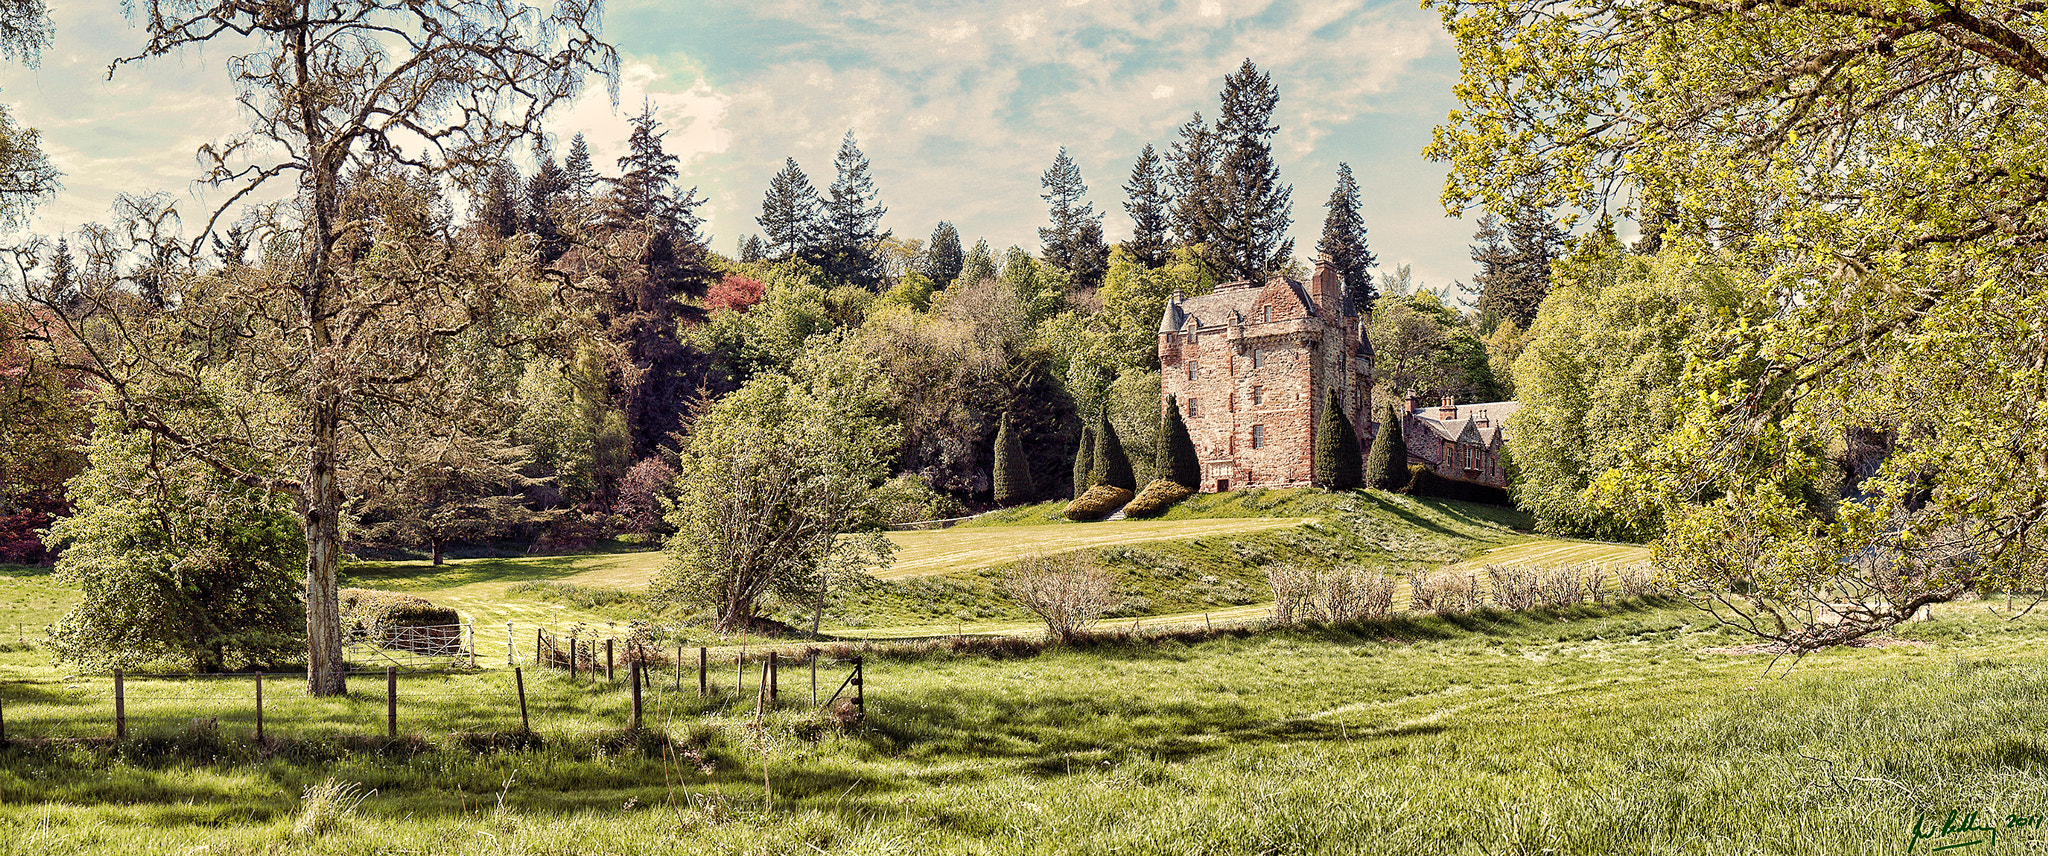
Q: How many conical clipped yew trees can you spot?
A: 6